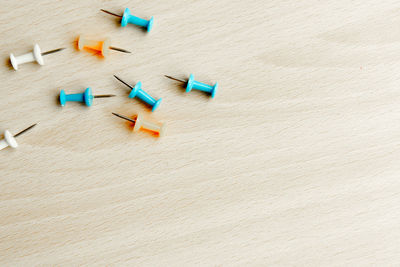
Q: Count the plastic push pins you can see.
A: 8